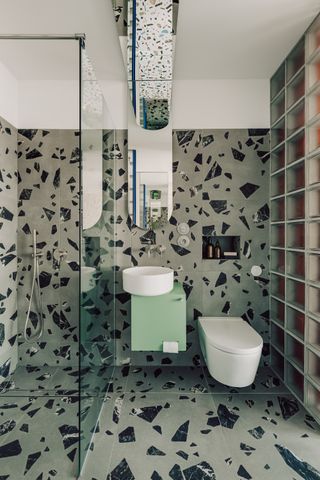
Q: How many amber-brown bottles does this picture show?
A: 2